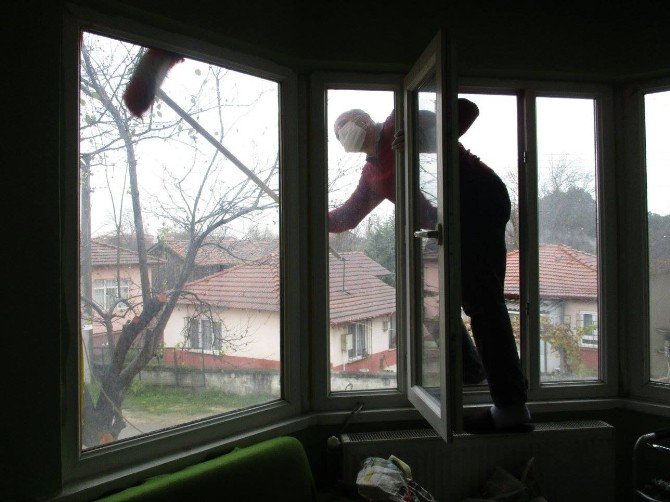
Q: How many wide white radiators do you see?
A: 1